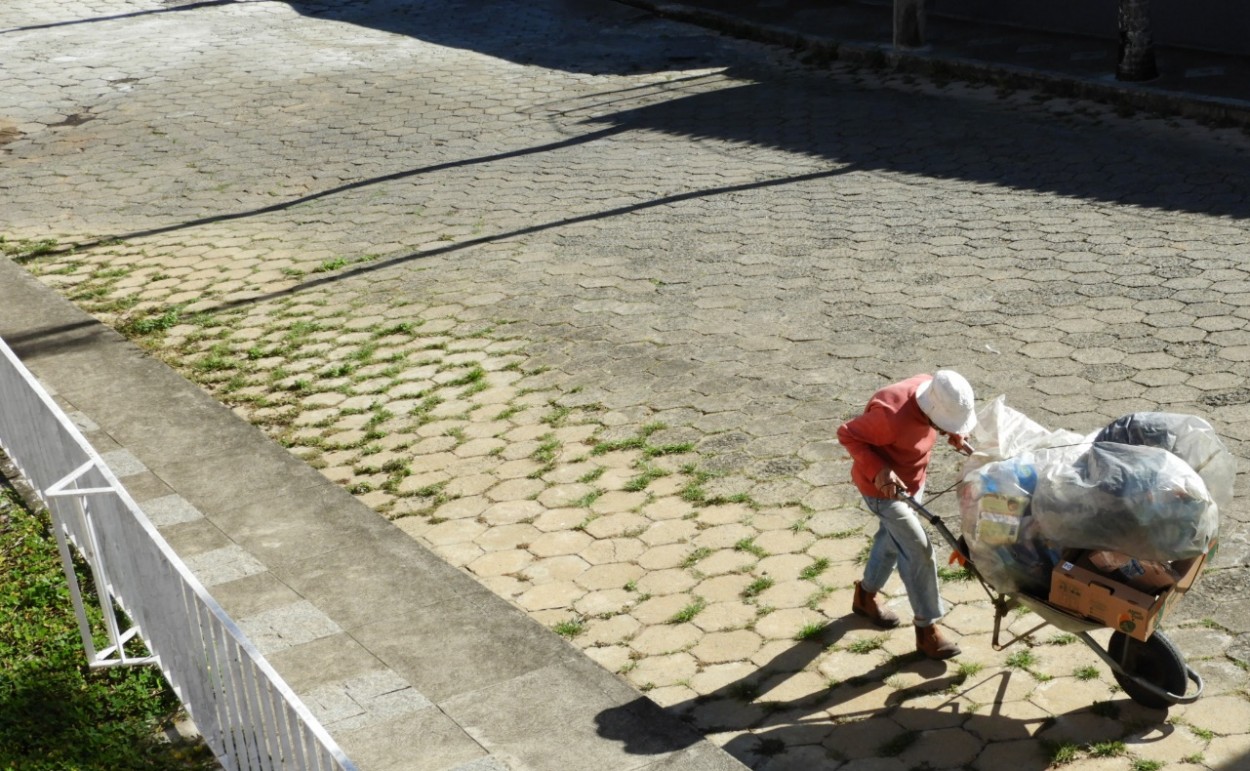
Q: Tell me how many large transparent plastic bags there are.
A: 3